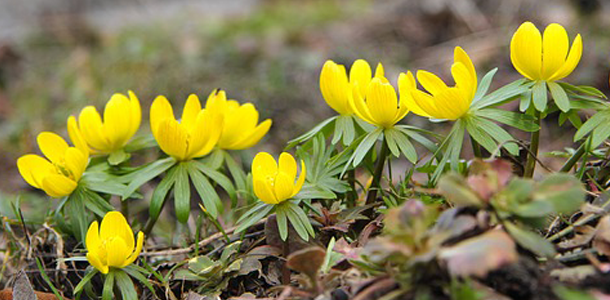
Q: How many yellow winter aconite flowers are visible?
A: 10